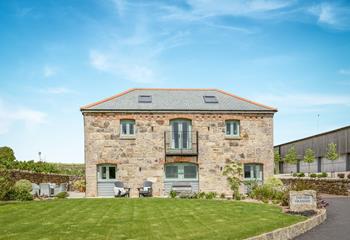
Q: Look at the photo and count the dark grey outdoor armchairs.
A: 2